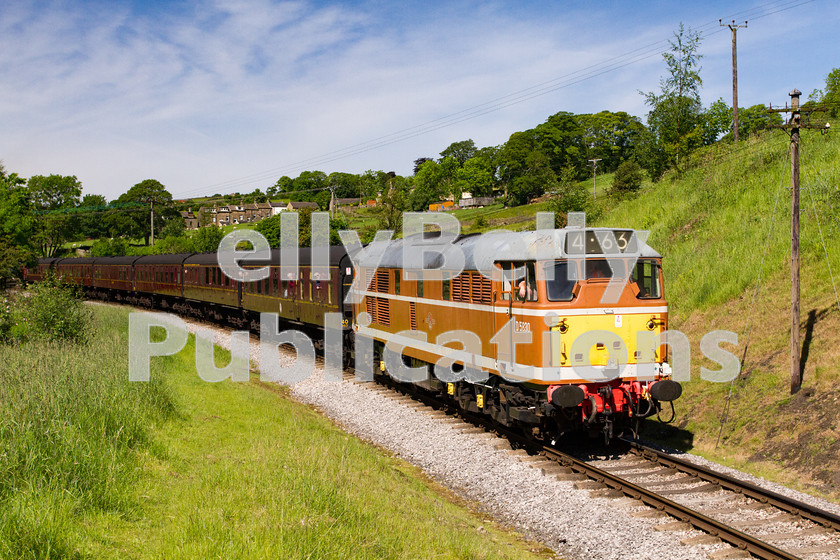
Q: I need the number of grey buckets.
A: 0